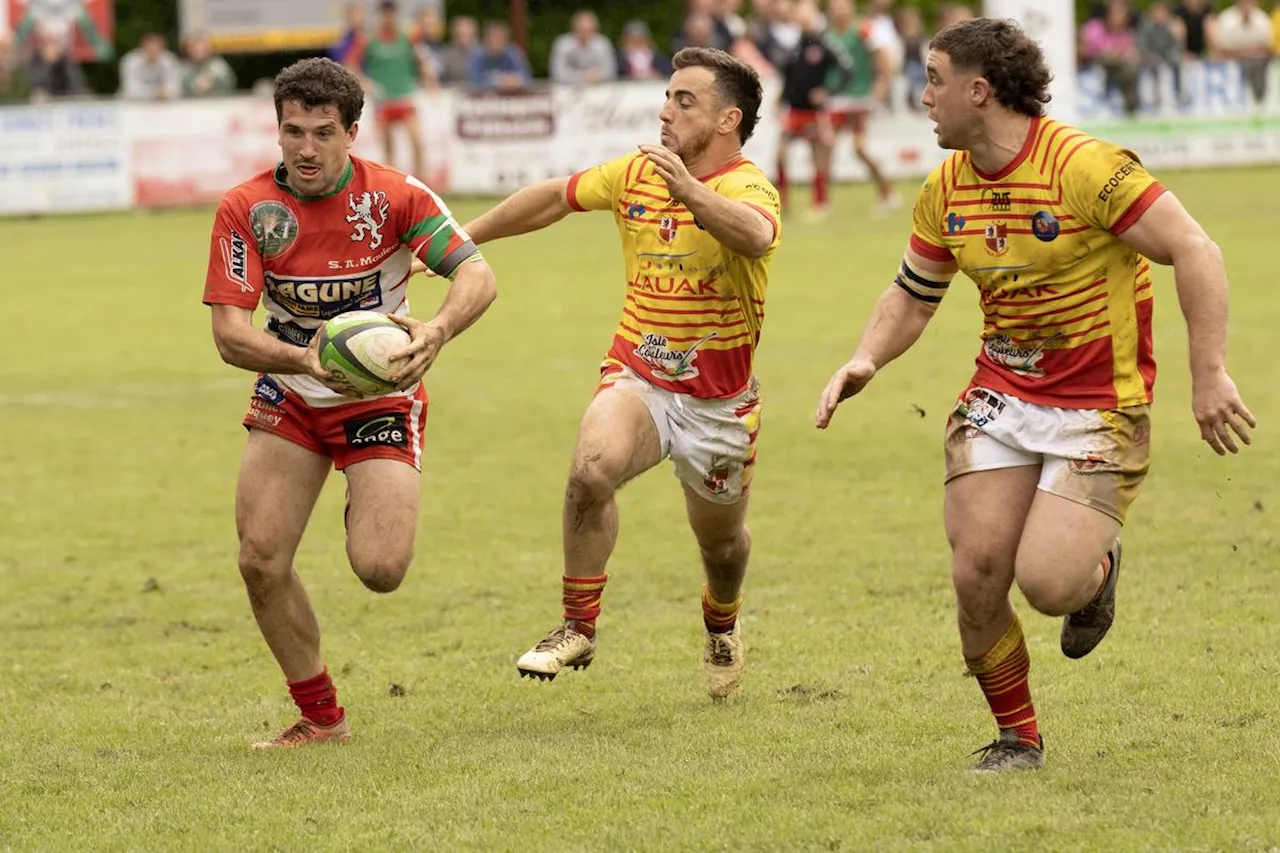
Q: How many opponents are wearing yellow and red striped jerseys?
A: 2